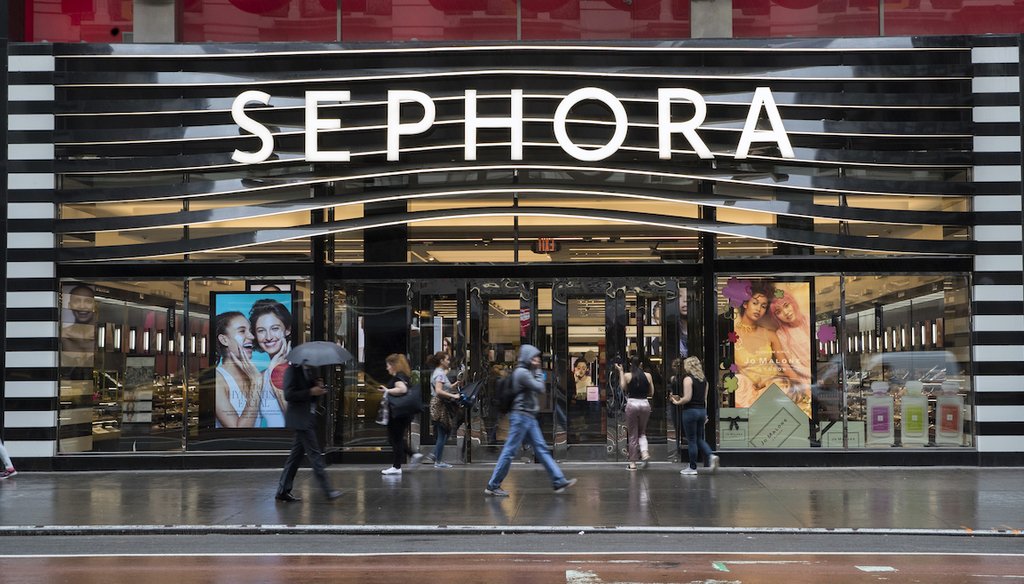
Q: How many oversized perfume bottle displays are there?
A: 3